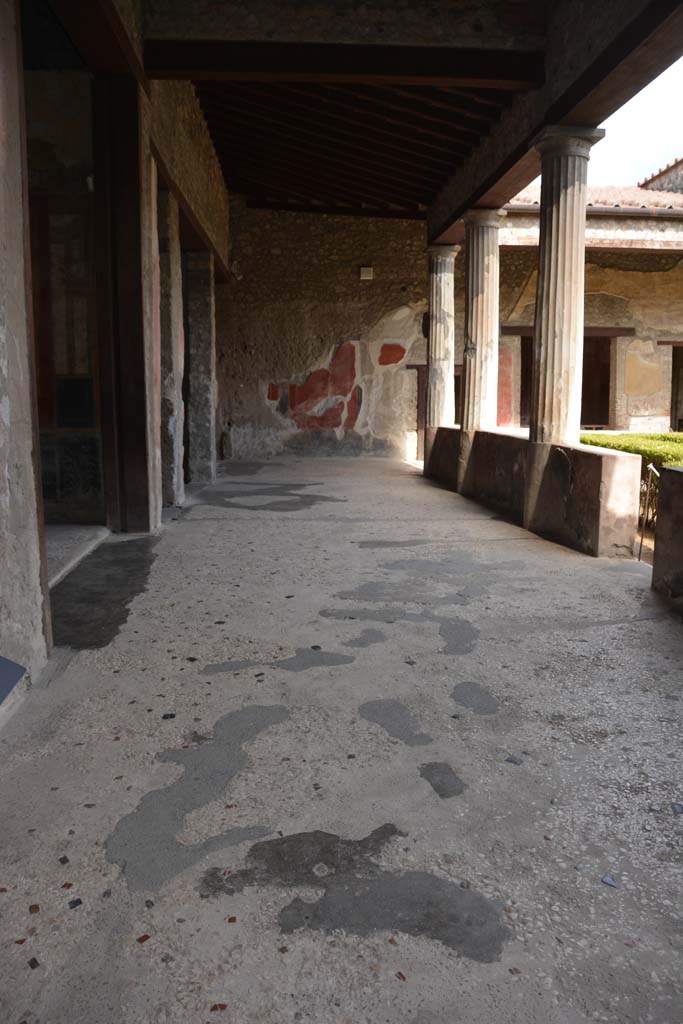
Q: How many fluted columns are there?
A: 3